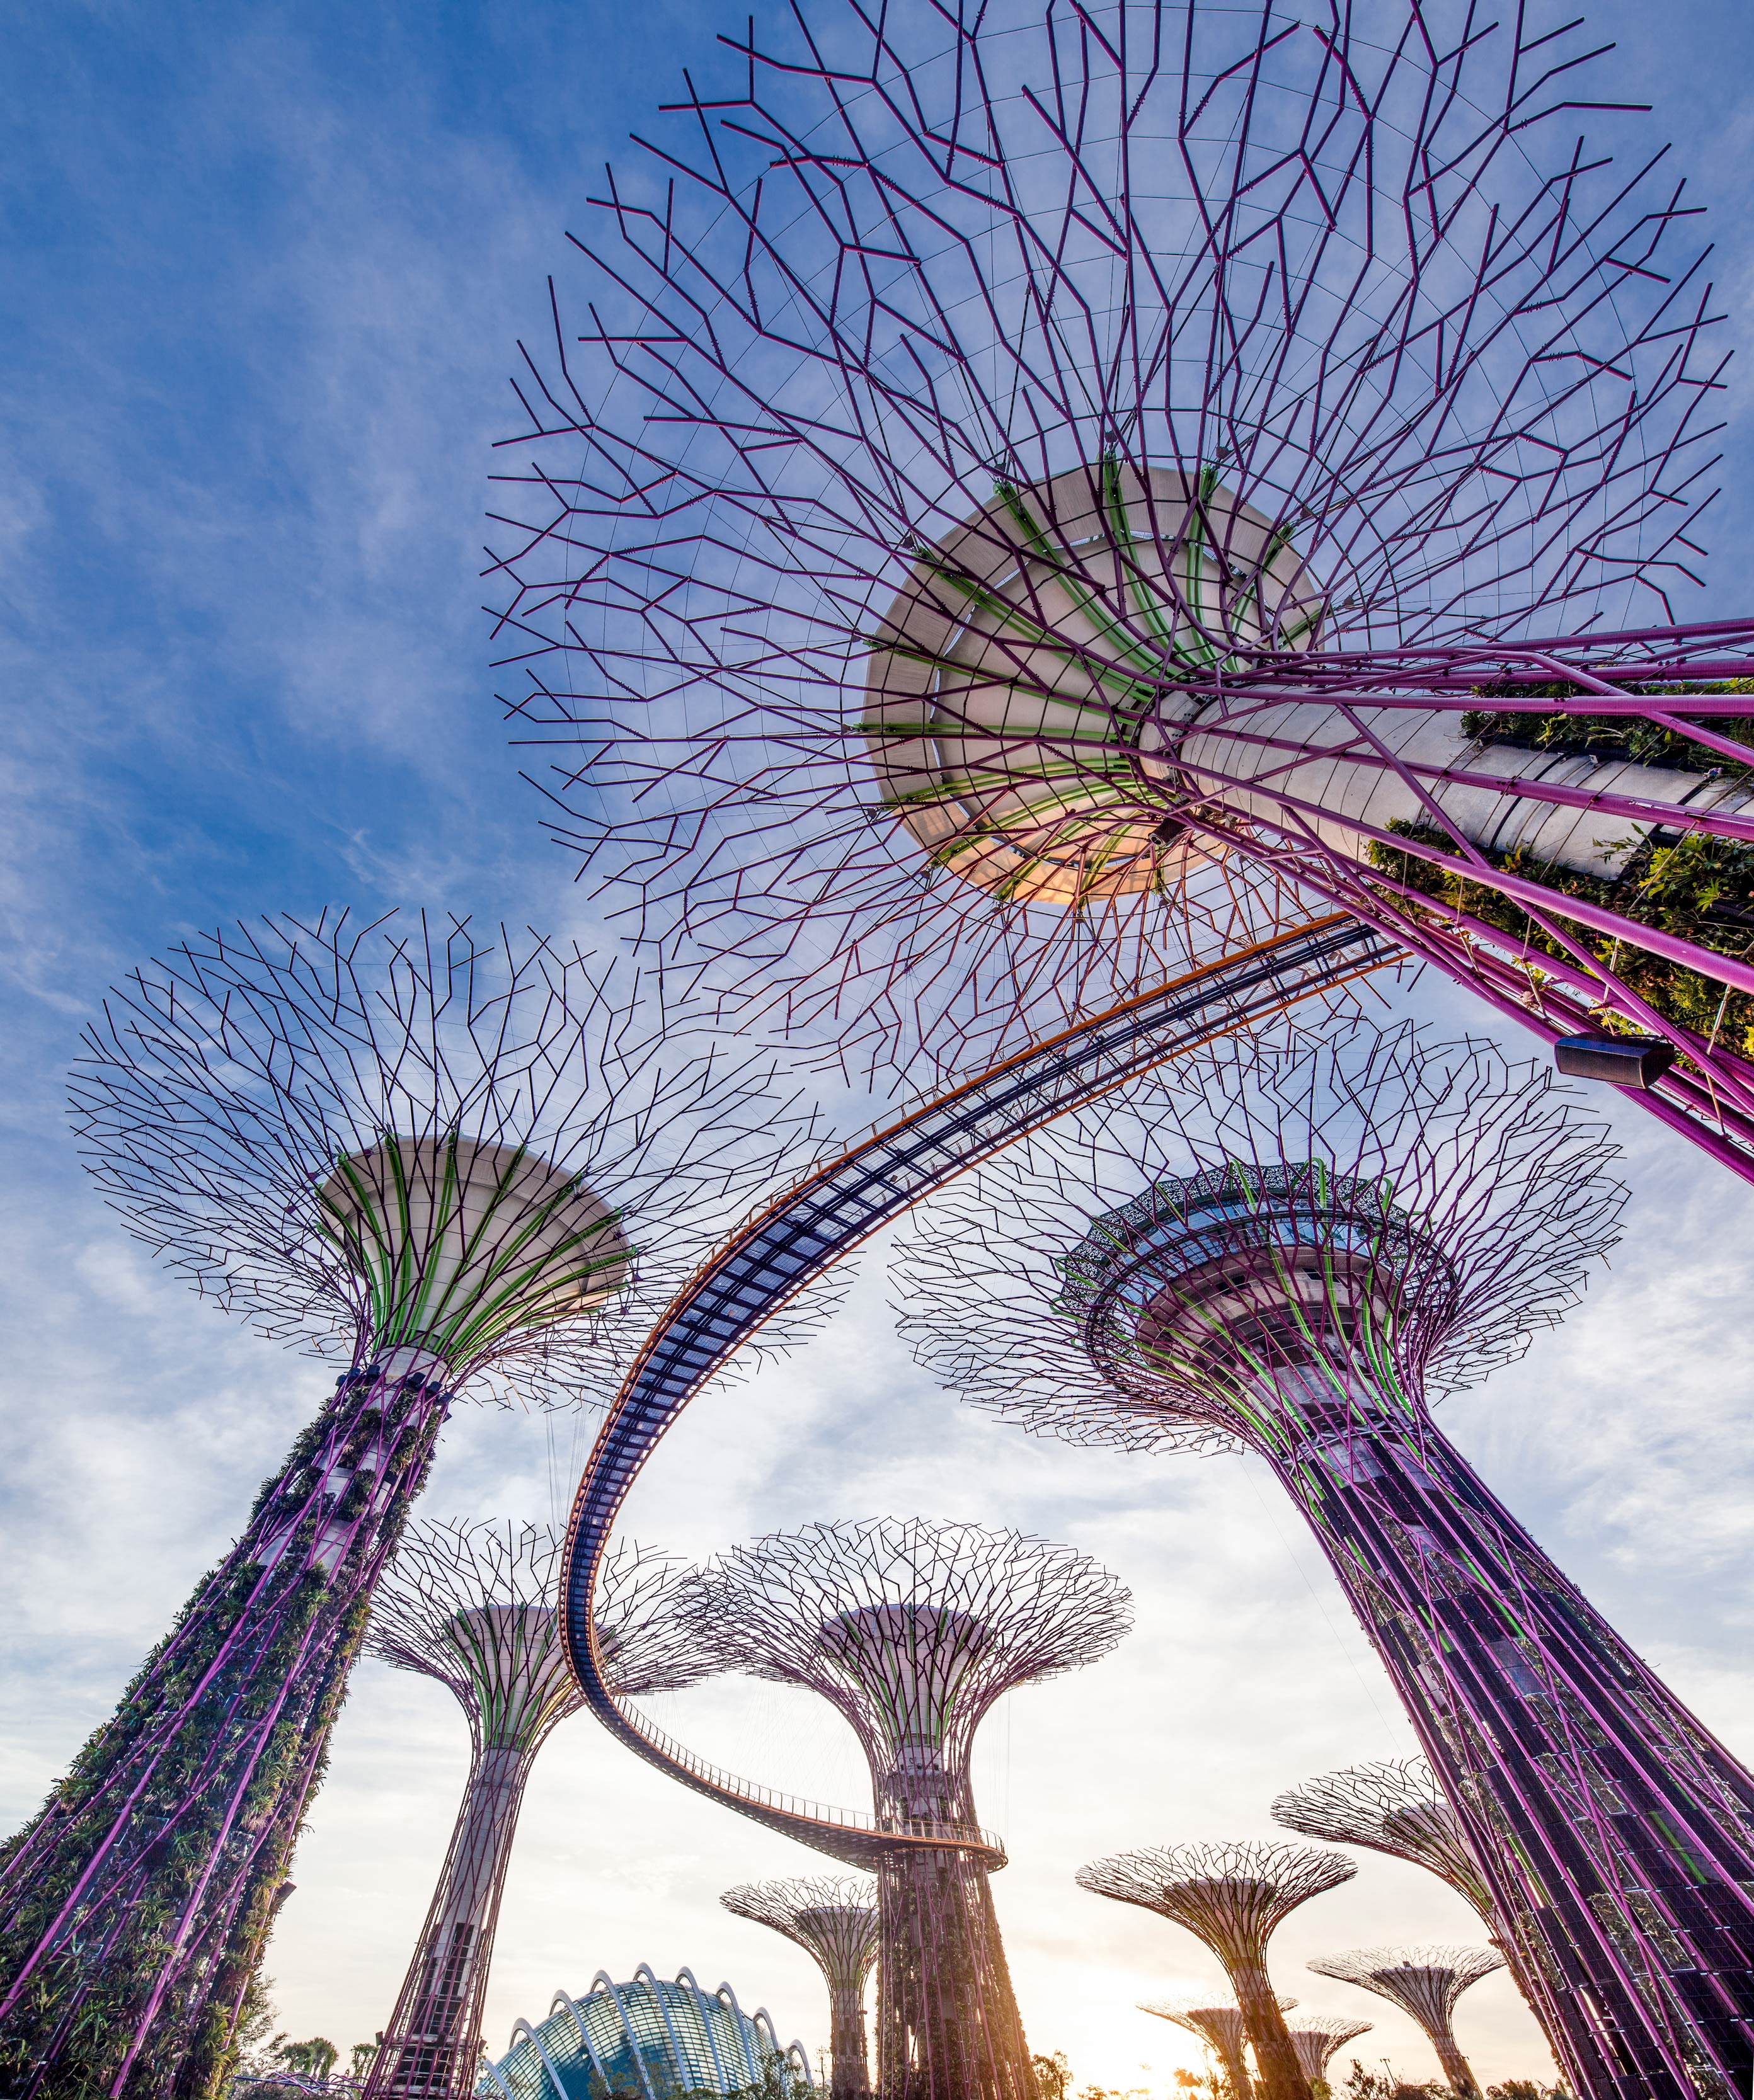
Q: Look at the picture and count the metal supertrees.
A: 11